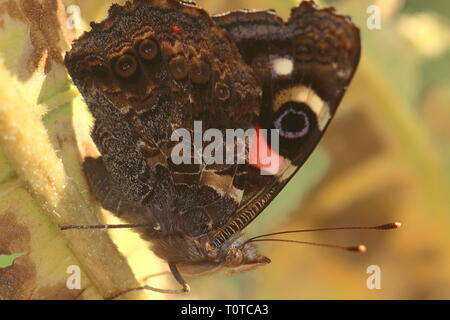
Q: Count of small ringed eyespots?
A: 5